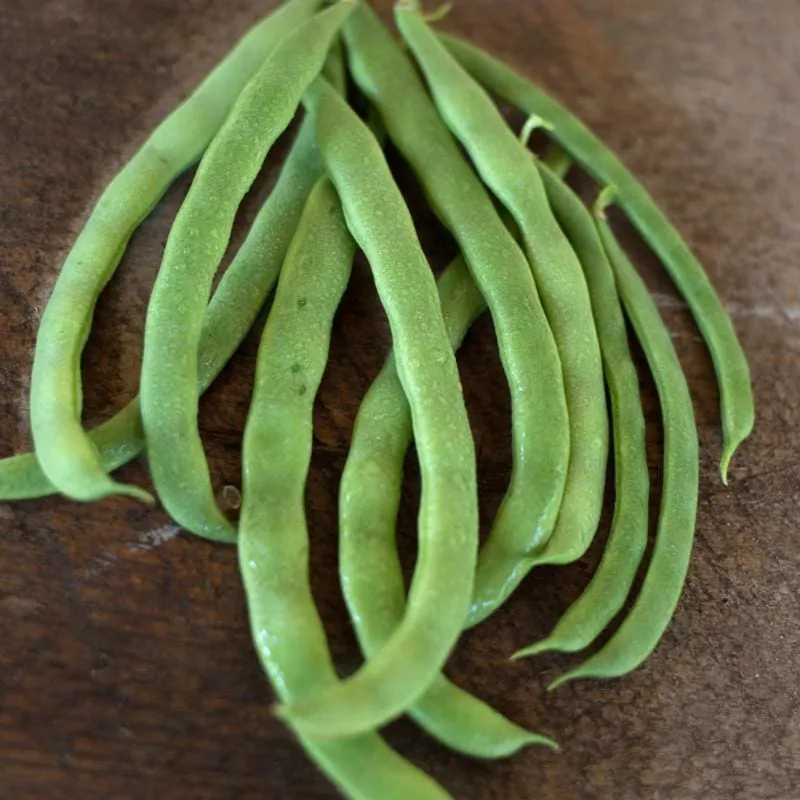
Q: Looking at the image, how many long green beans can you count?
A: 11